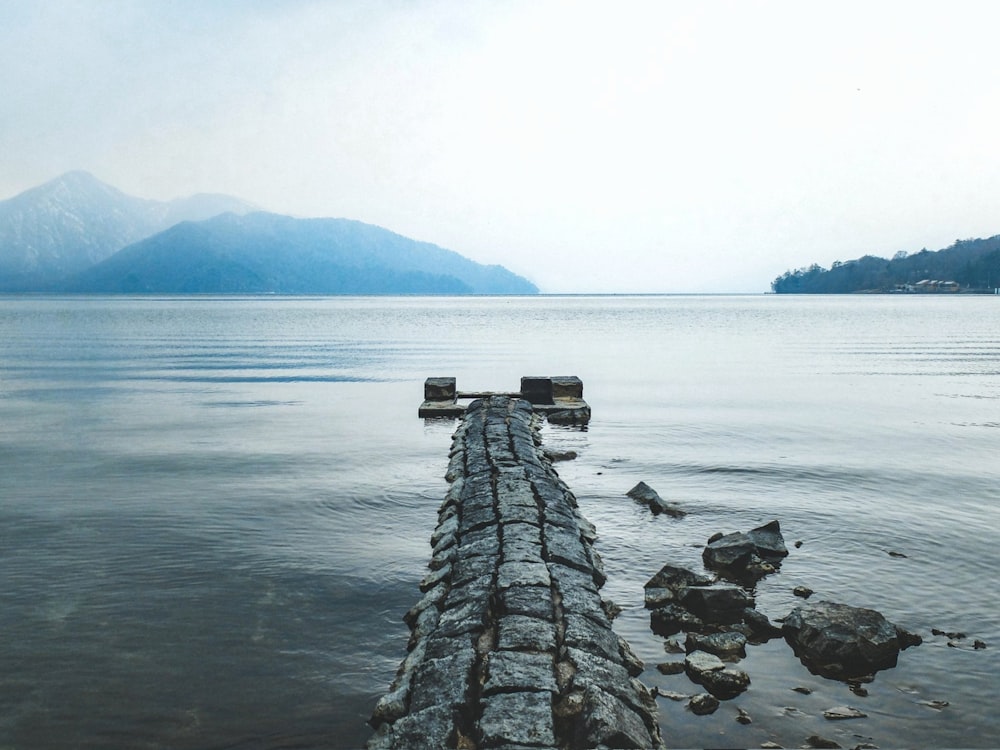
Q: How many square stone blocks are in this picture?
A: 3